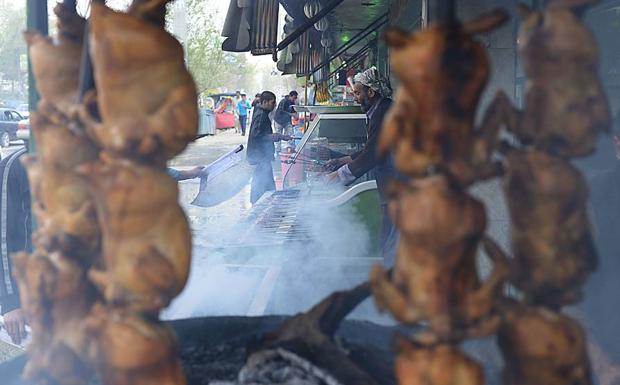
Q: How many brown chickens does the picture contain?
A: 12